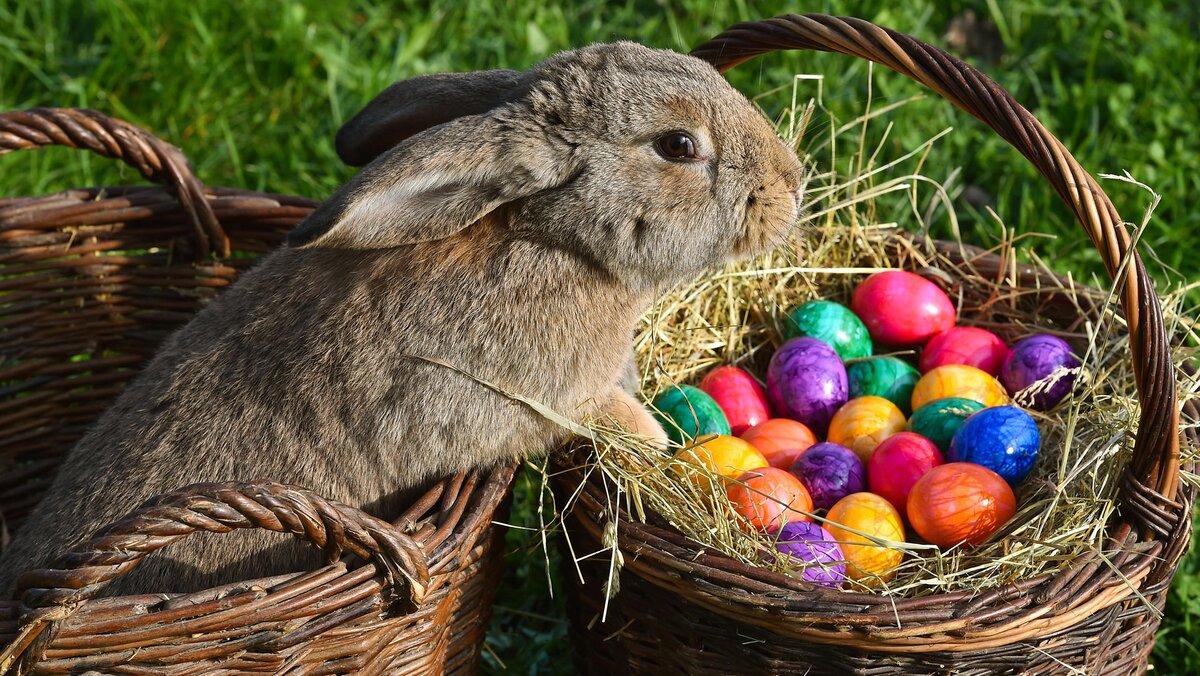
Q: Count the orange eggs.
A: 3